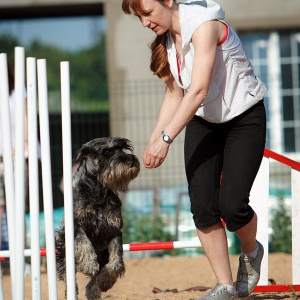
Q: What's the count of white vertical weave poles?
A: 5